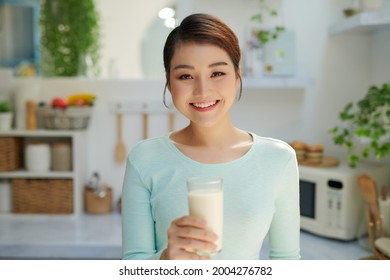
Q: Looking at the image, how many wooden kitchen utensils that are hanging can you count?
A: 3